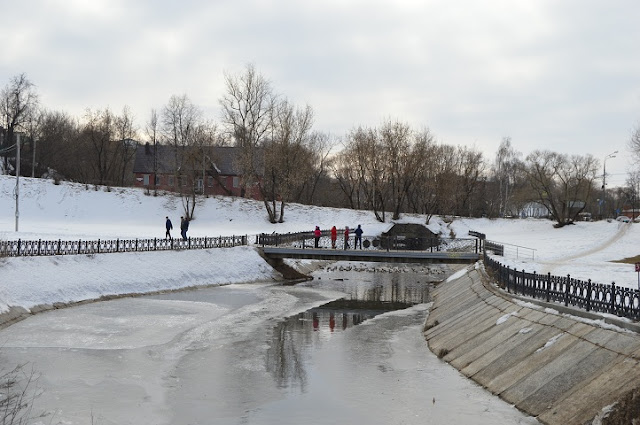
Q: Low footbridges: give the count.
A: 1